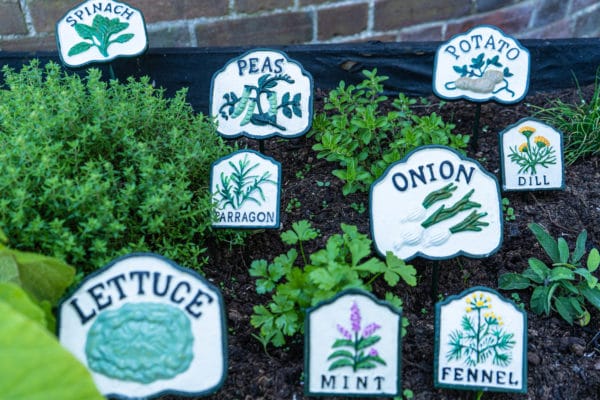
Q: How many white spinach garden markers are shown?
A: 1